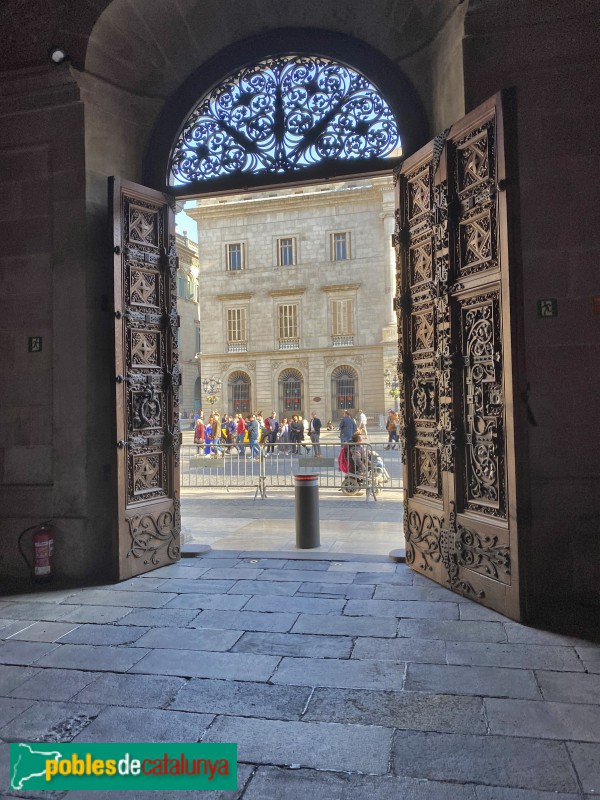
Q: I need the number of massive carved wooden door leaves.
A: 2